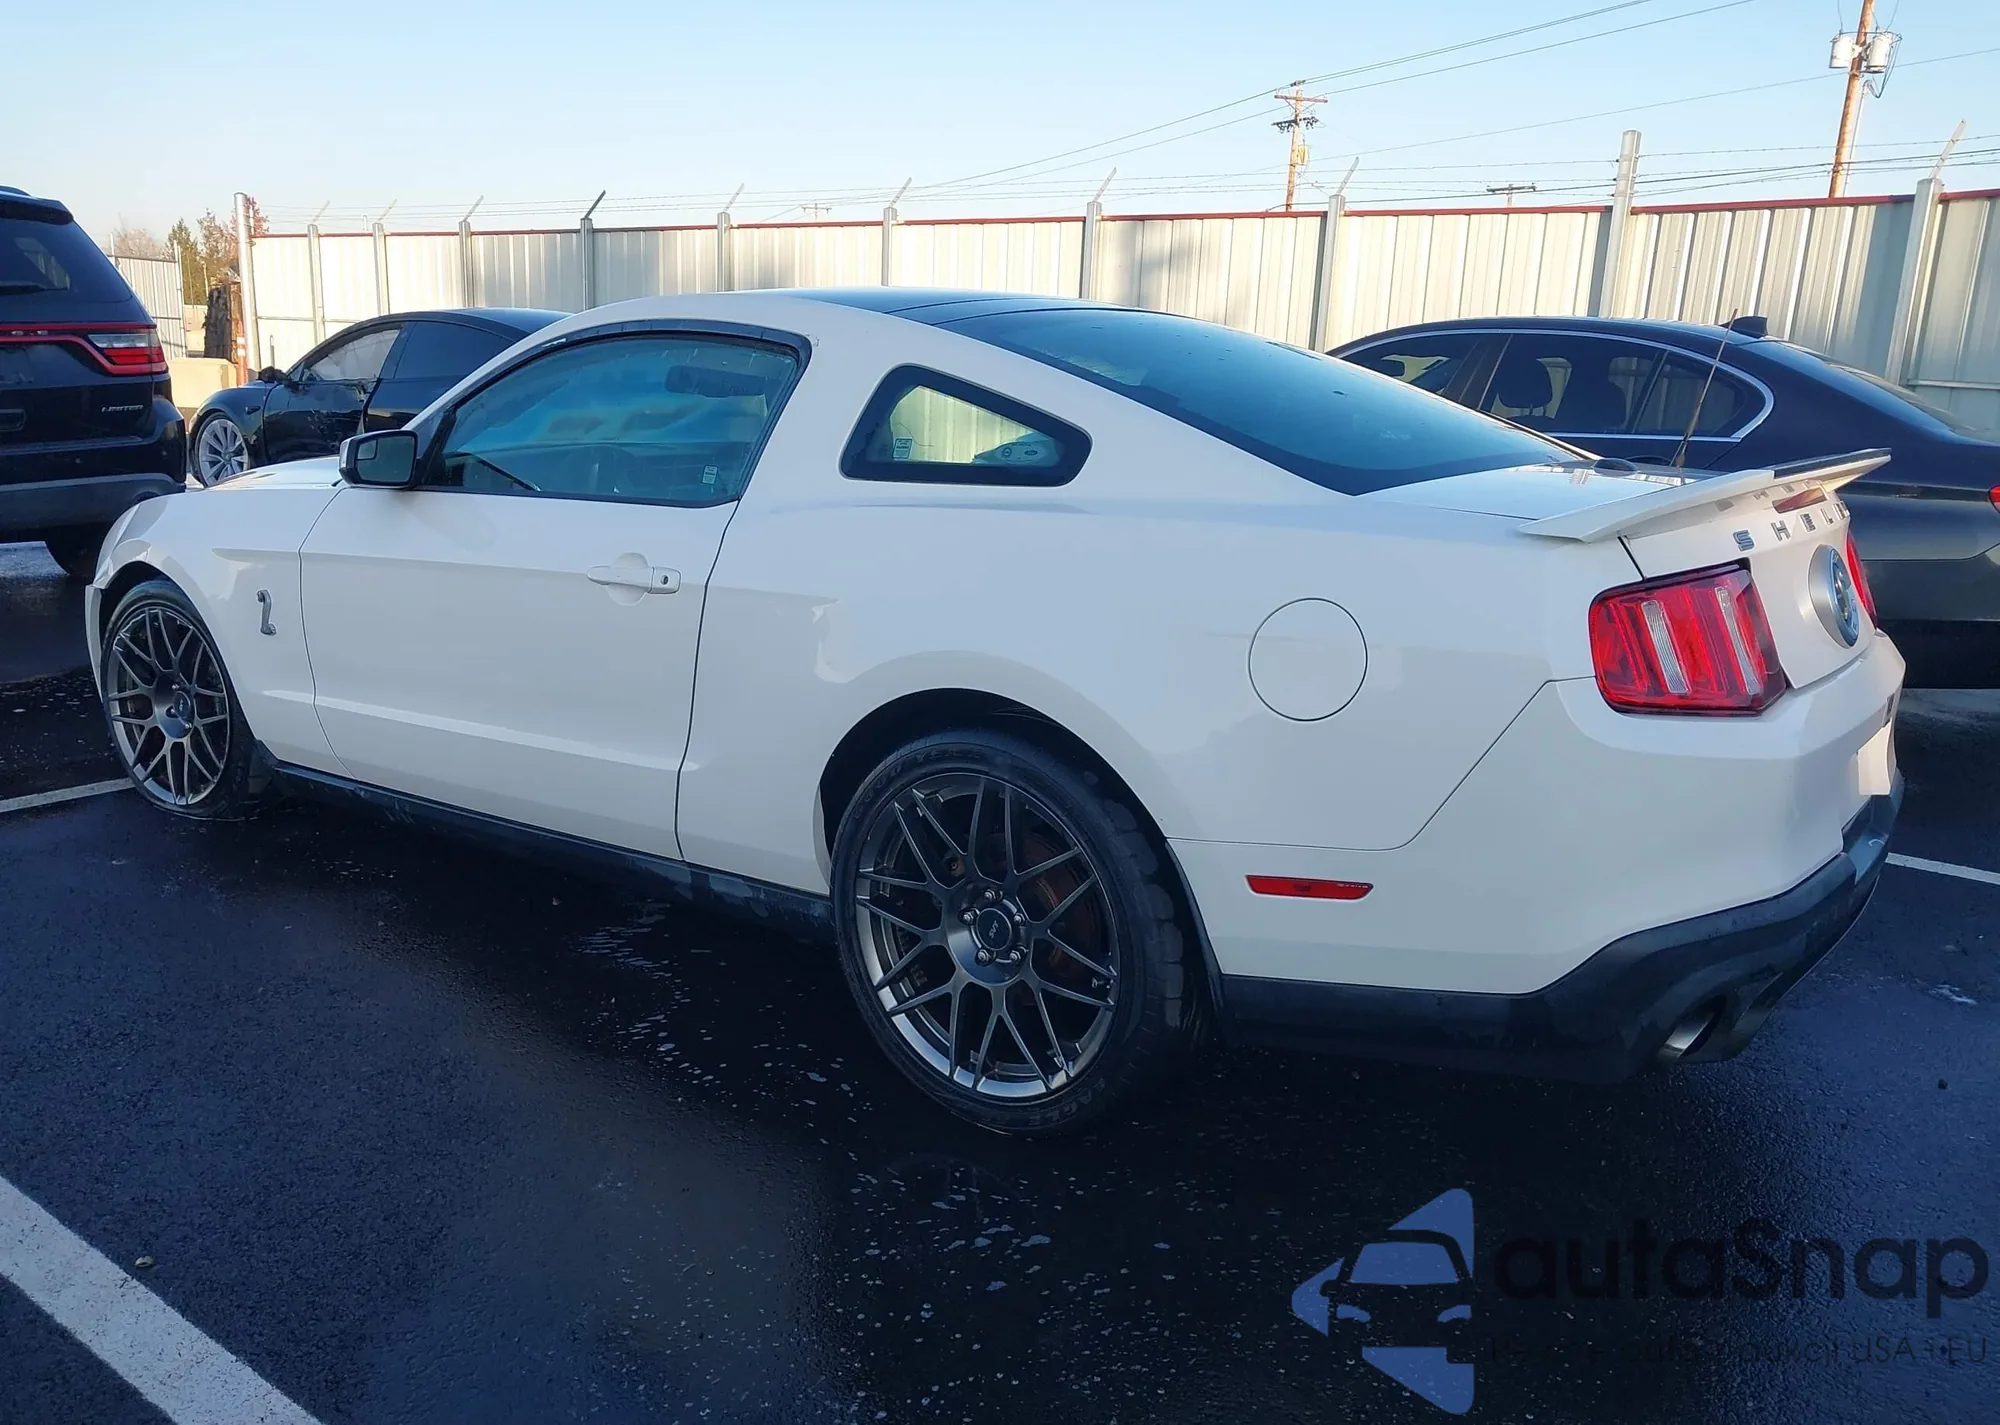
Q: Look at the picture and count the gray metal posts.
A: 11